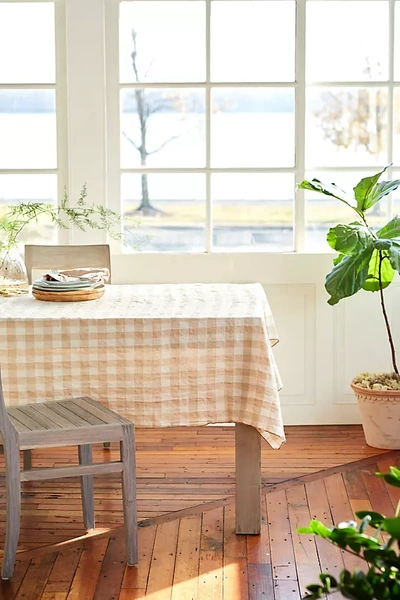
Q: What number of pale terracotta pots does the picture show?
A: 1